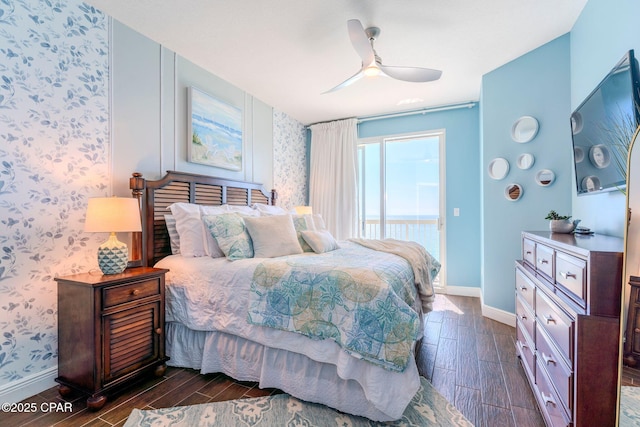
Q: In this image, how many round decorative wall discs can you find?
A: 5